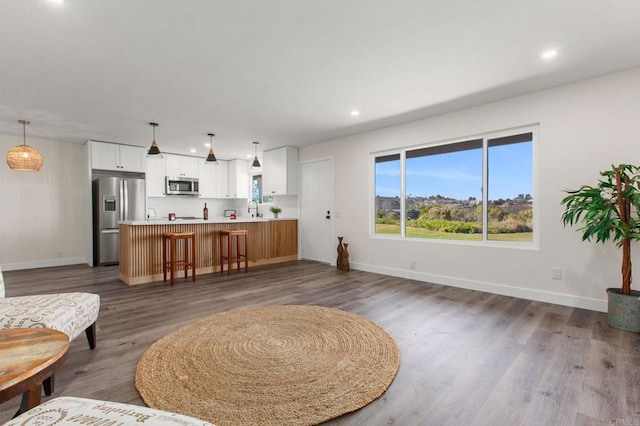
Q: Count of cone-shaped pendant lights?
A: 3